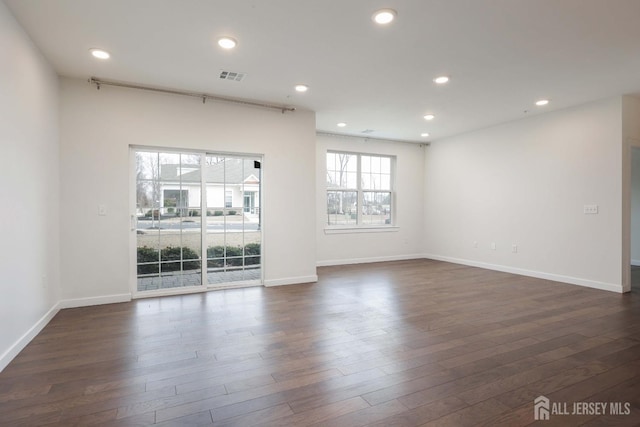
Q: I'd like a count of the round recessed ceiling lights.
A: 9